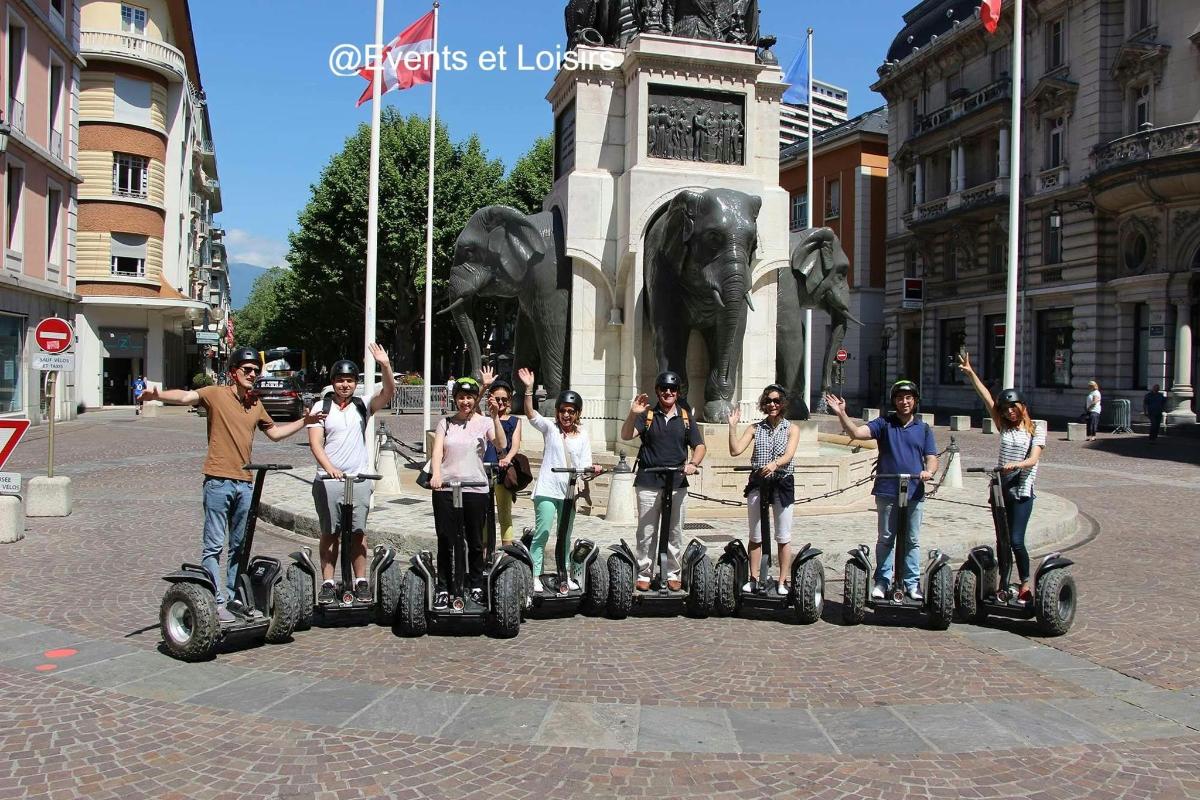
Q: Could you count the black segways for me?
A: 9